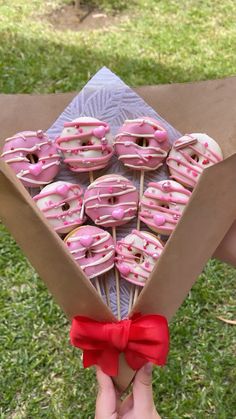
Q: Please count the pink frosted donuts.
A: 4